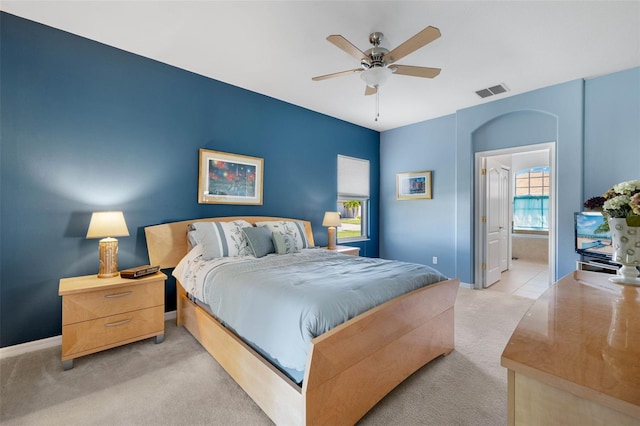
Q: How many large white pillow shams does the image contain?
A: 2